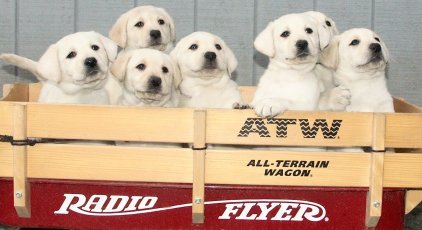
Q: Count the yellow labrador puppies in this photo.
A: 7